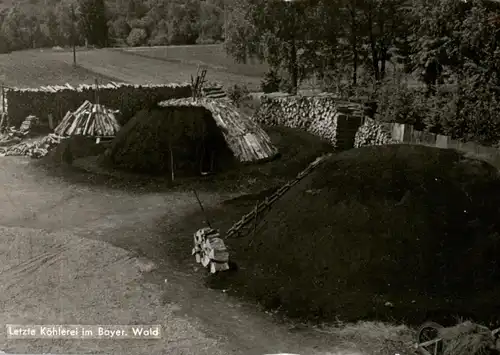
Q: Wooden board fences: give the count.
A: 1